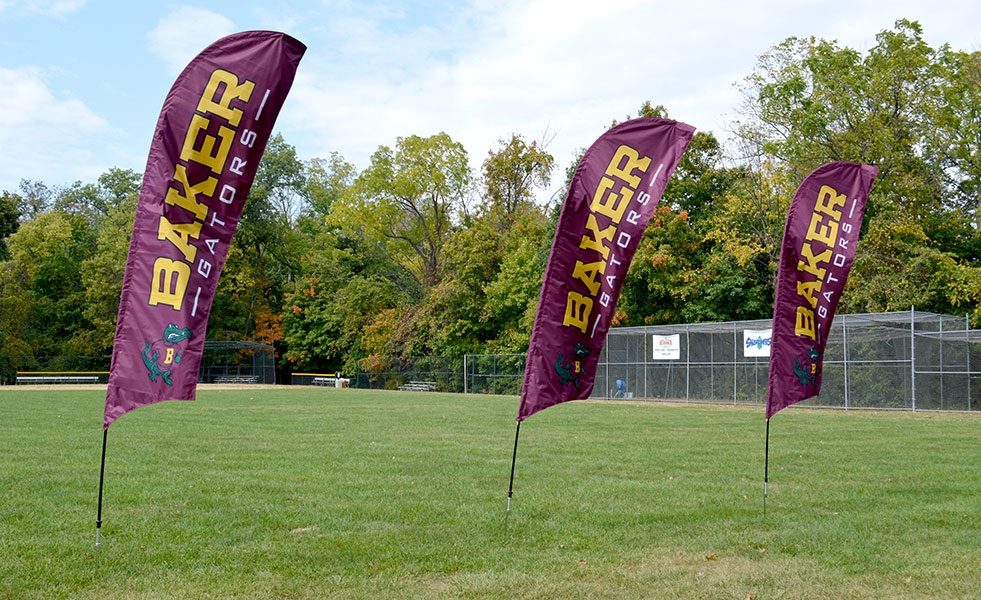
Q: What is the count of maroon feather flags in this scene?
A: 3